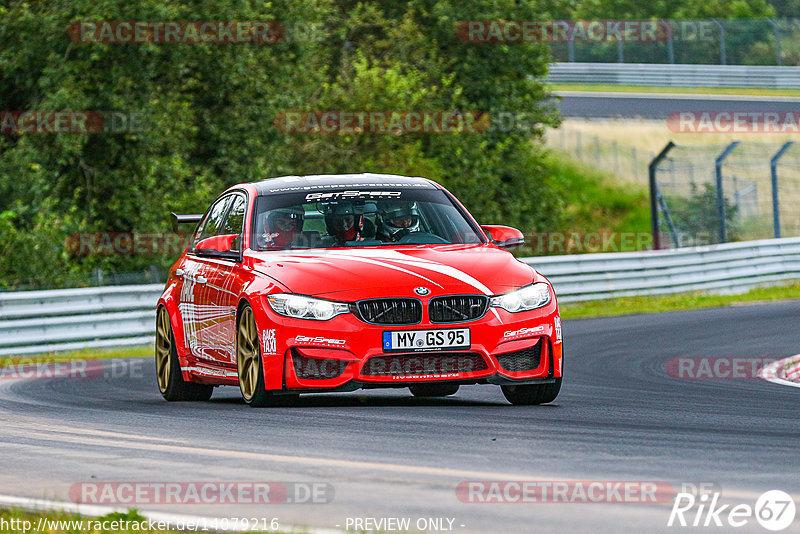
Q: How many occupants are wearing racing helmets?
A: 3